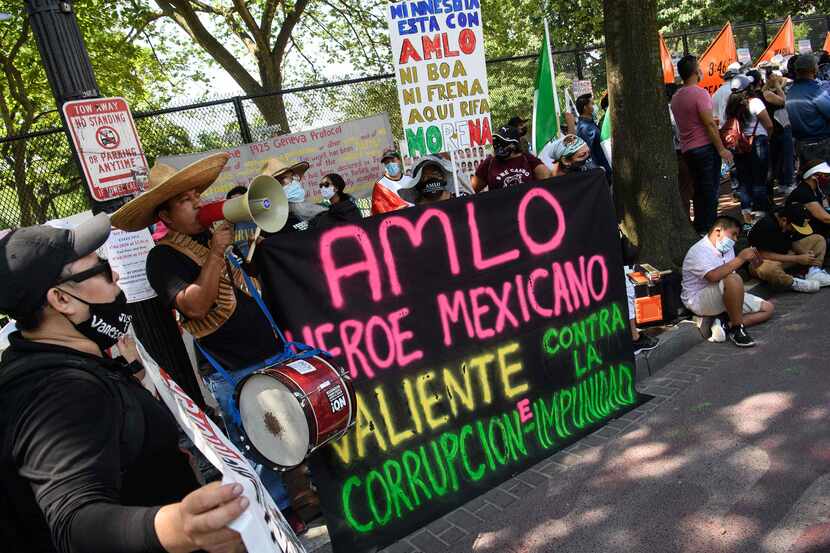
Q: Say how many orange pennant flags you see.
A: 4